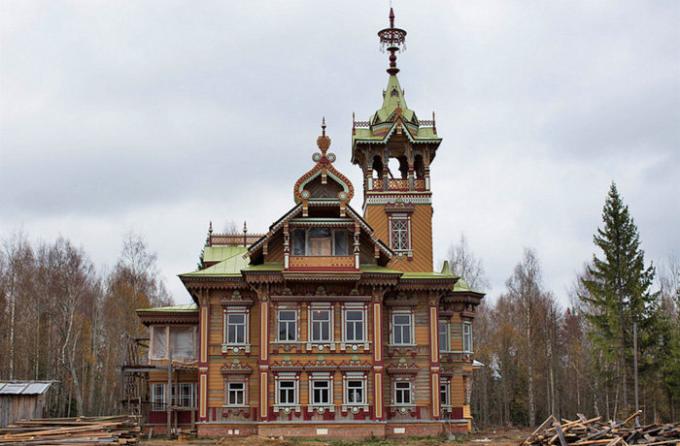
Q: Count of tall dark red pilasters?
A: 4